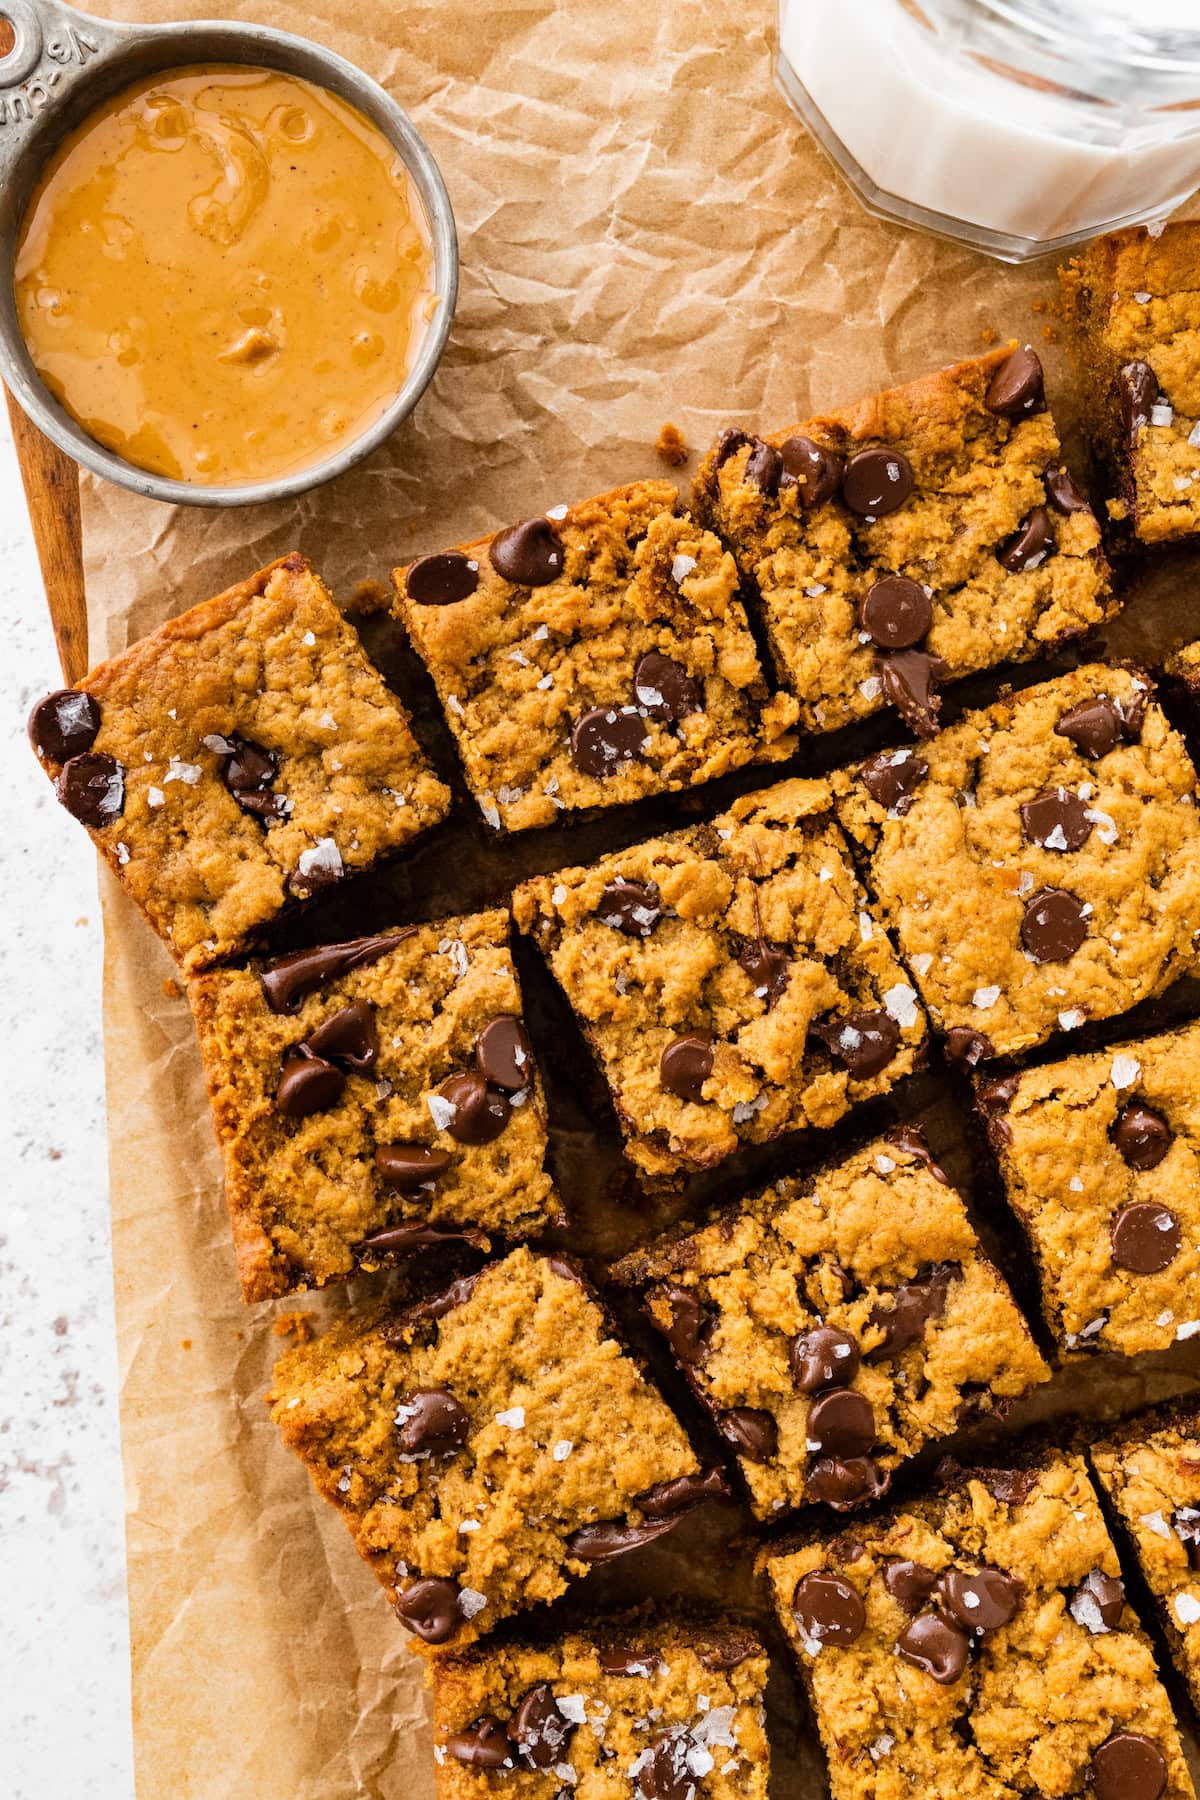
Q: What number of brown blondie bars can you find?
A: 14